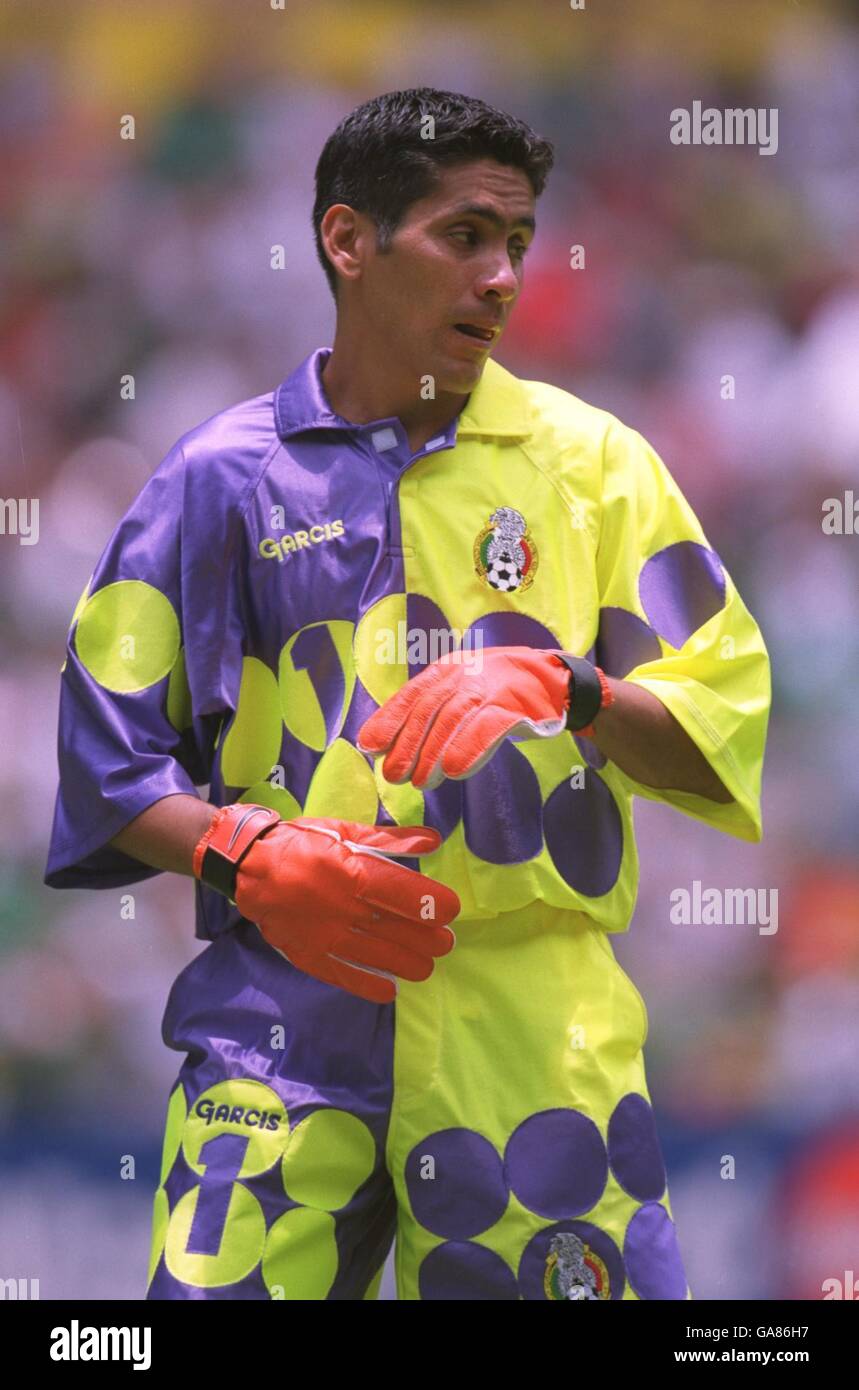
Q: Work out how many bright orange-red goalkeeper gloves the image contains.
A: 2